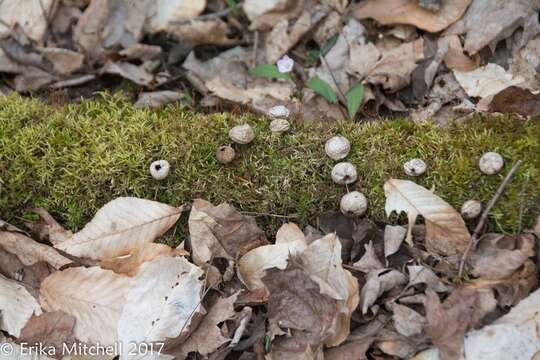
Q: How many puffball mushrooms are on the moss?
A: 11